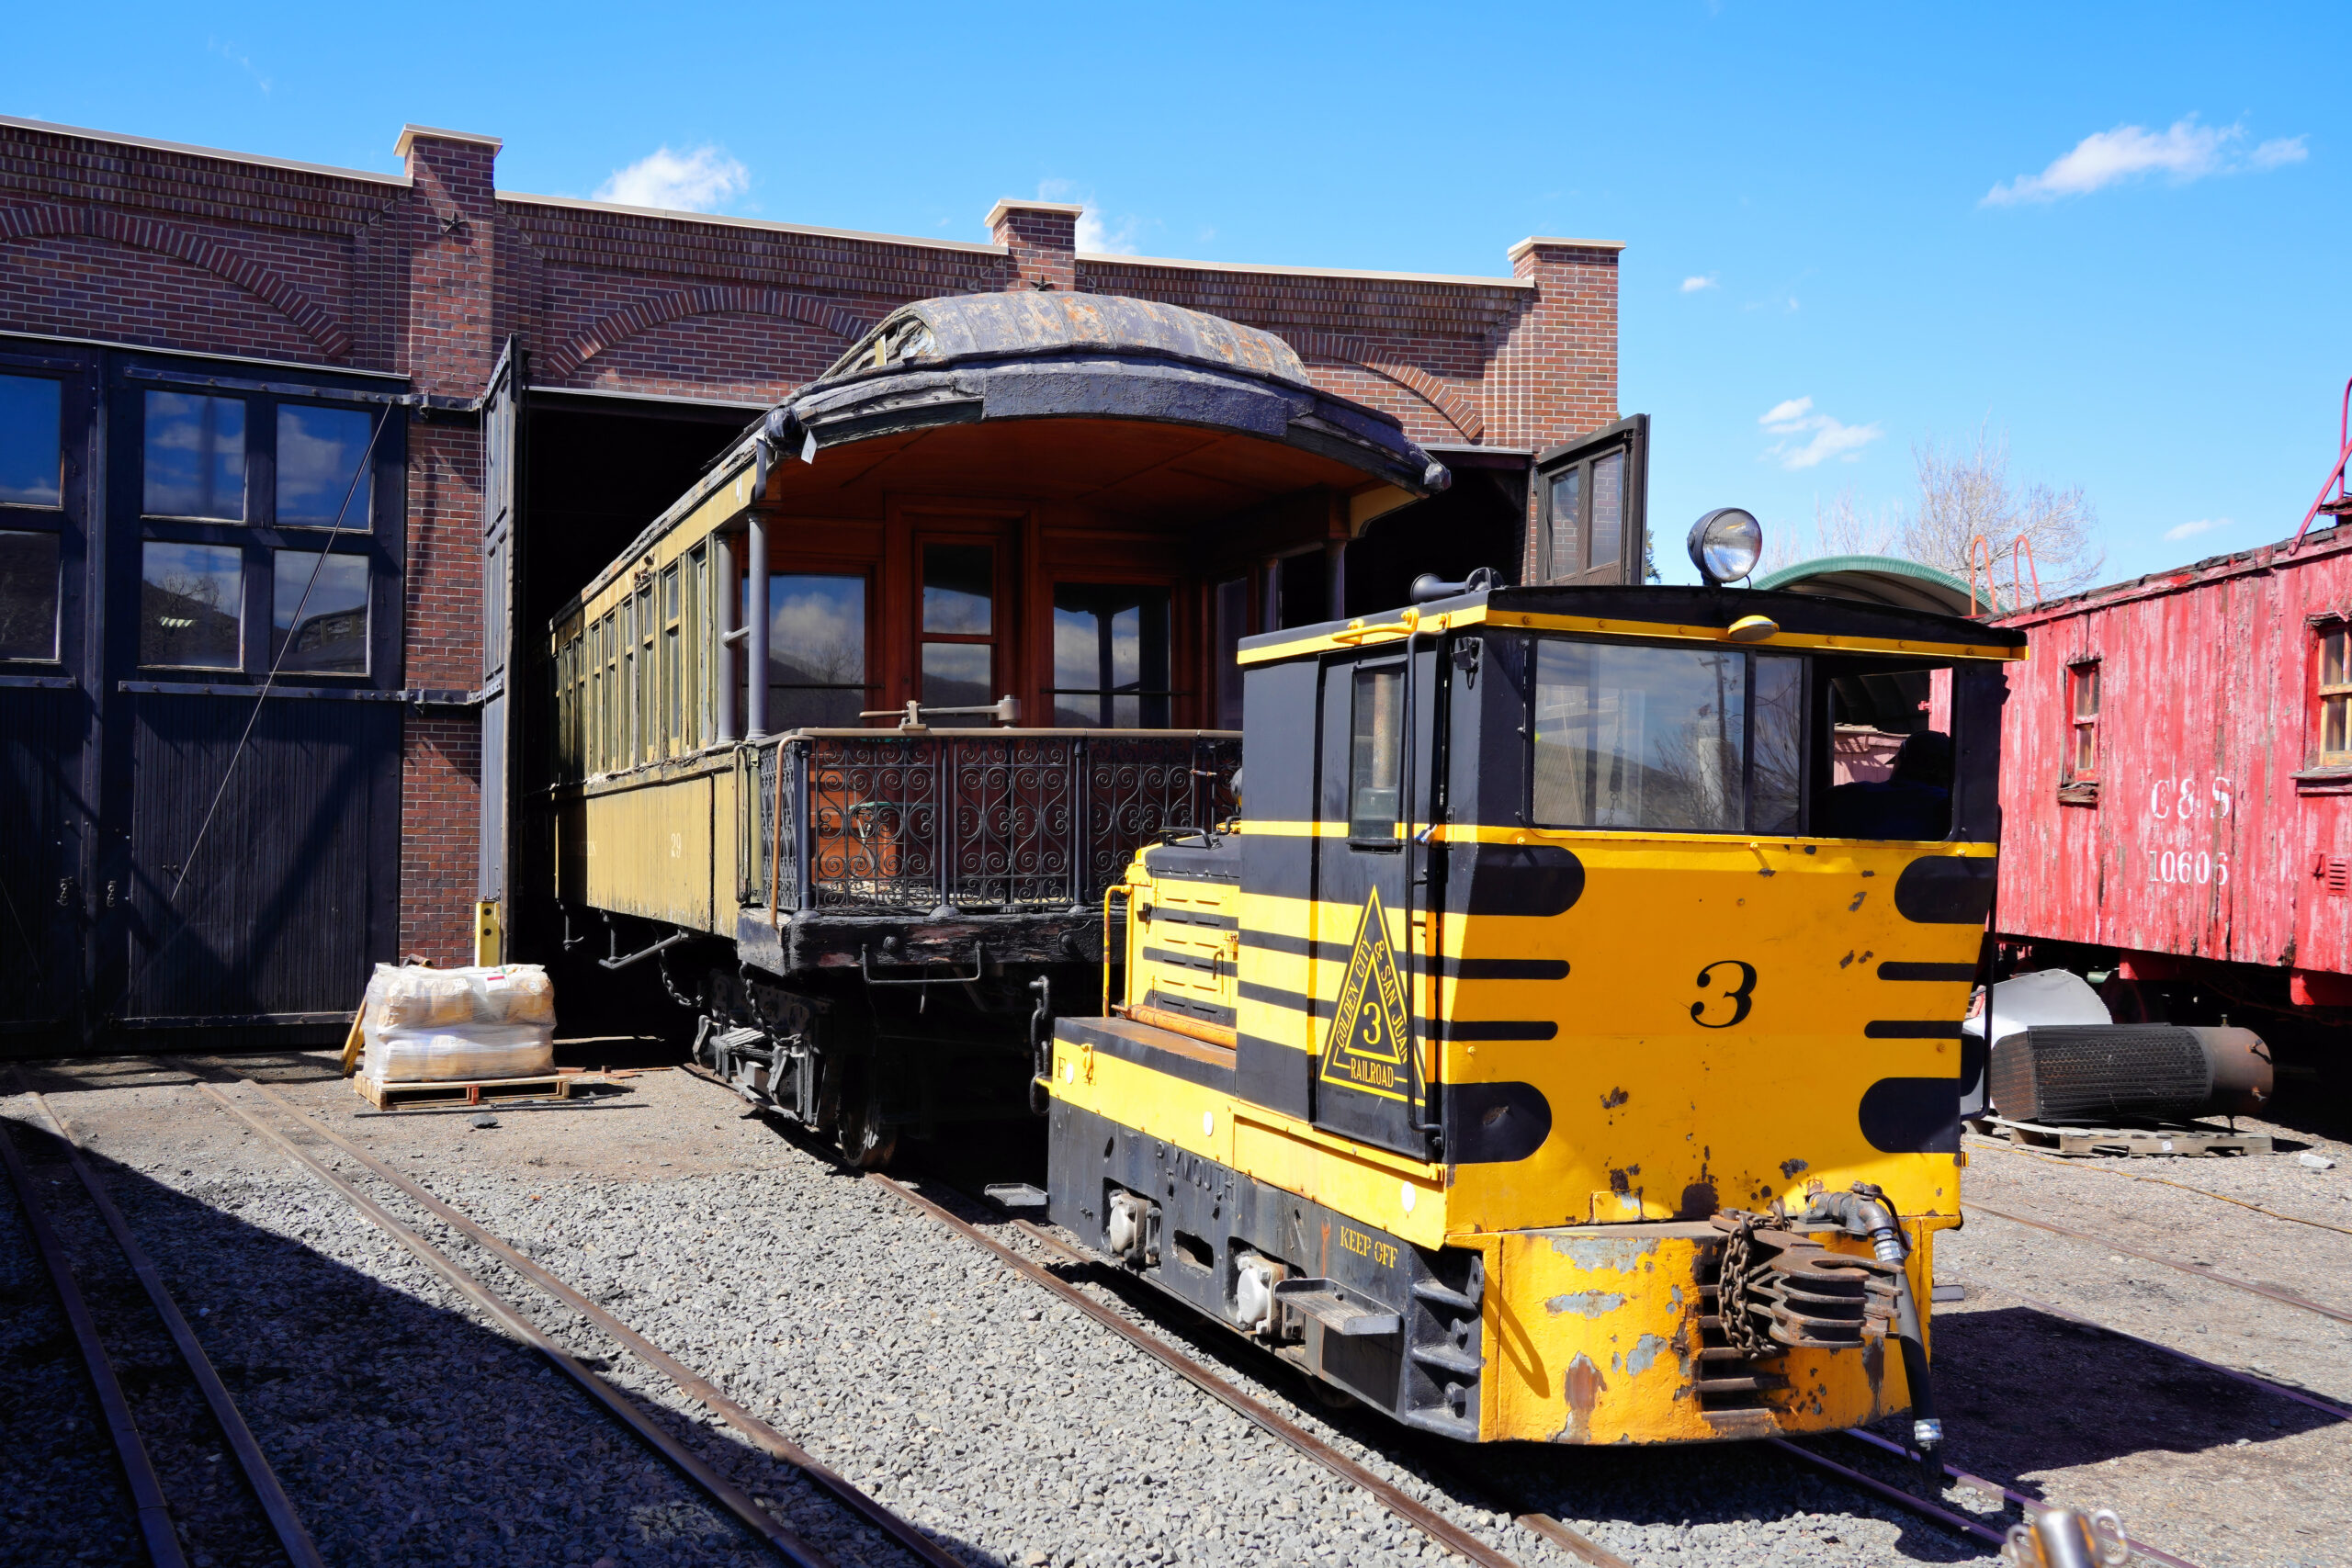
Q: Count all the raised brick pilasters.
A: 3